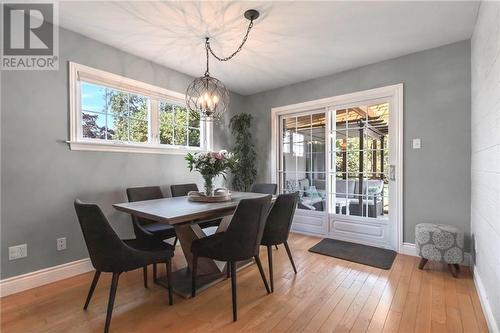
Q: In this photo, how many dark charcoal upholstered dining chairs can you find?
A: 6